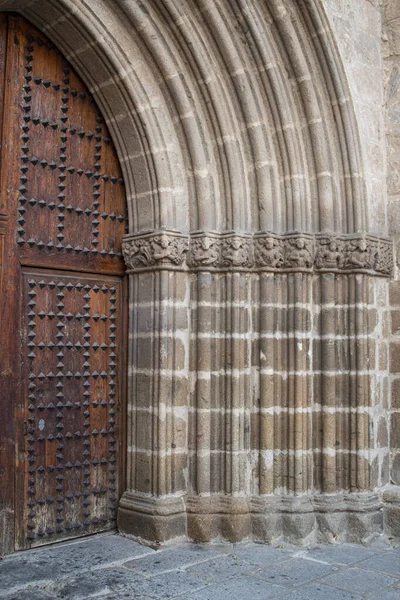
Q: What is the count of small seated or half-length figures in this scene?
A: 7